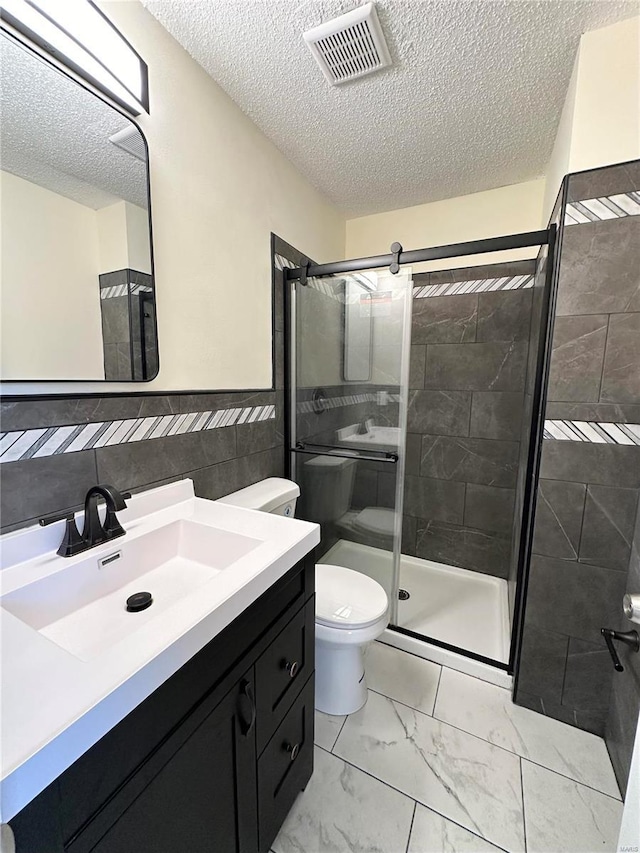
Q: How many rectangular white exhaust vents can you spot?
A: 1